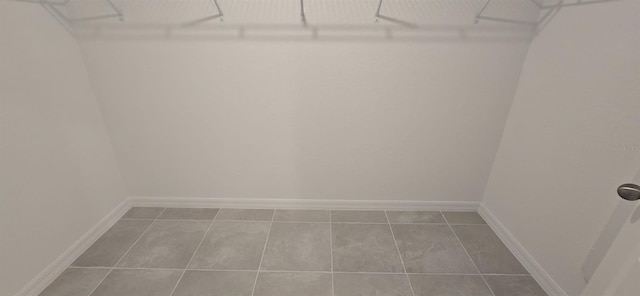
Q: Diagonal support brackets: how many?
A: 5